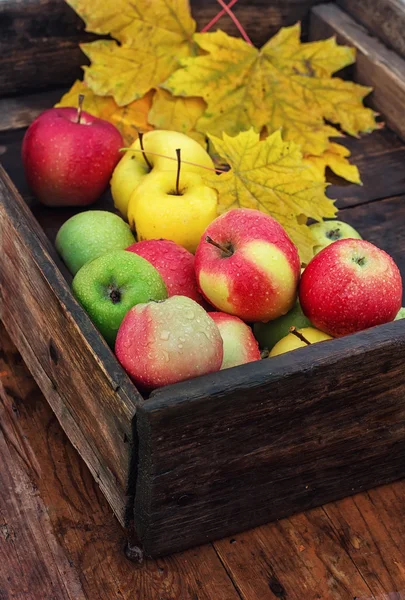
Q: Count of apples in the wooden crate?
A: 14